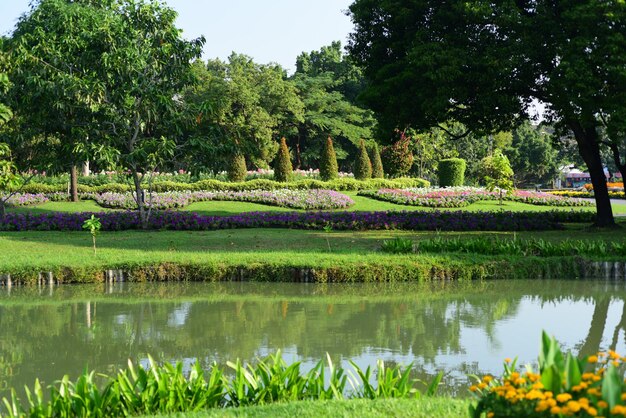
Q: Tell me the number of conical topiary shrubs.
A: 5